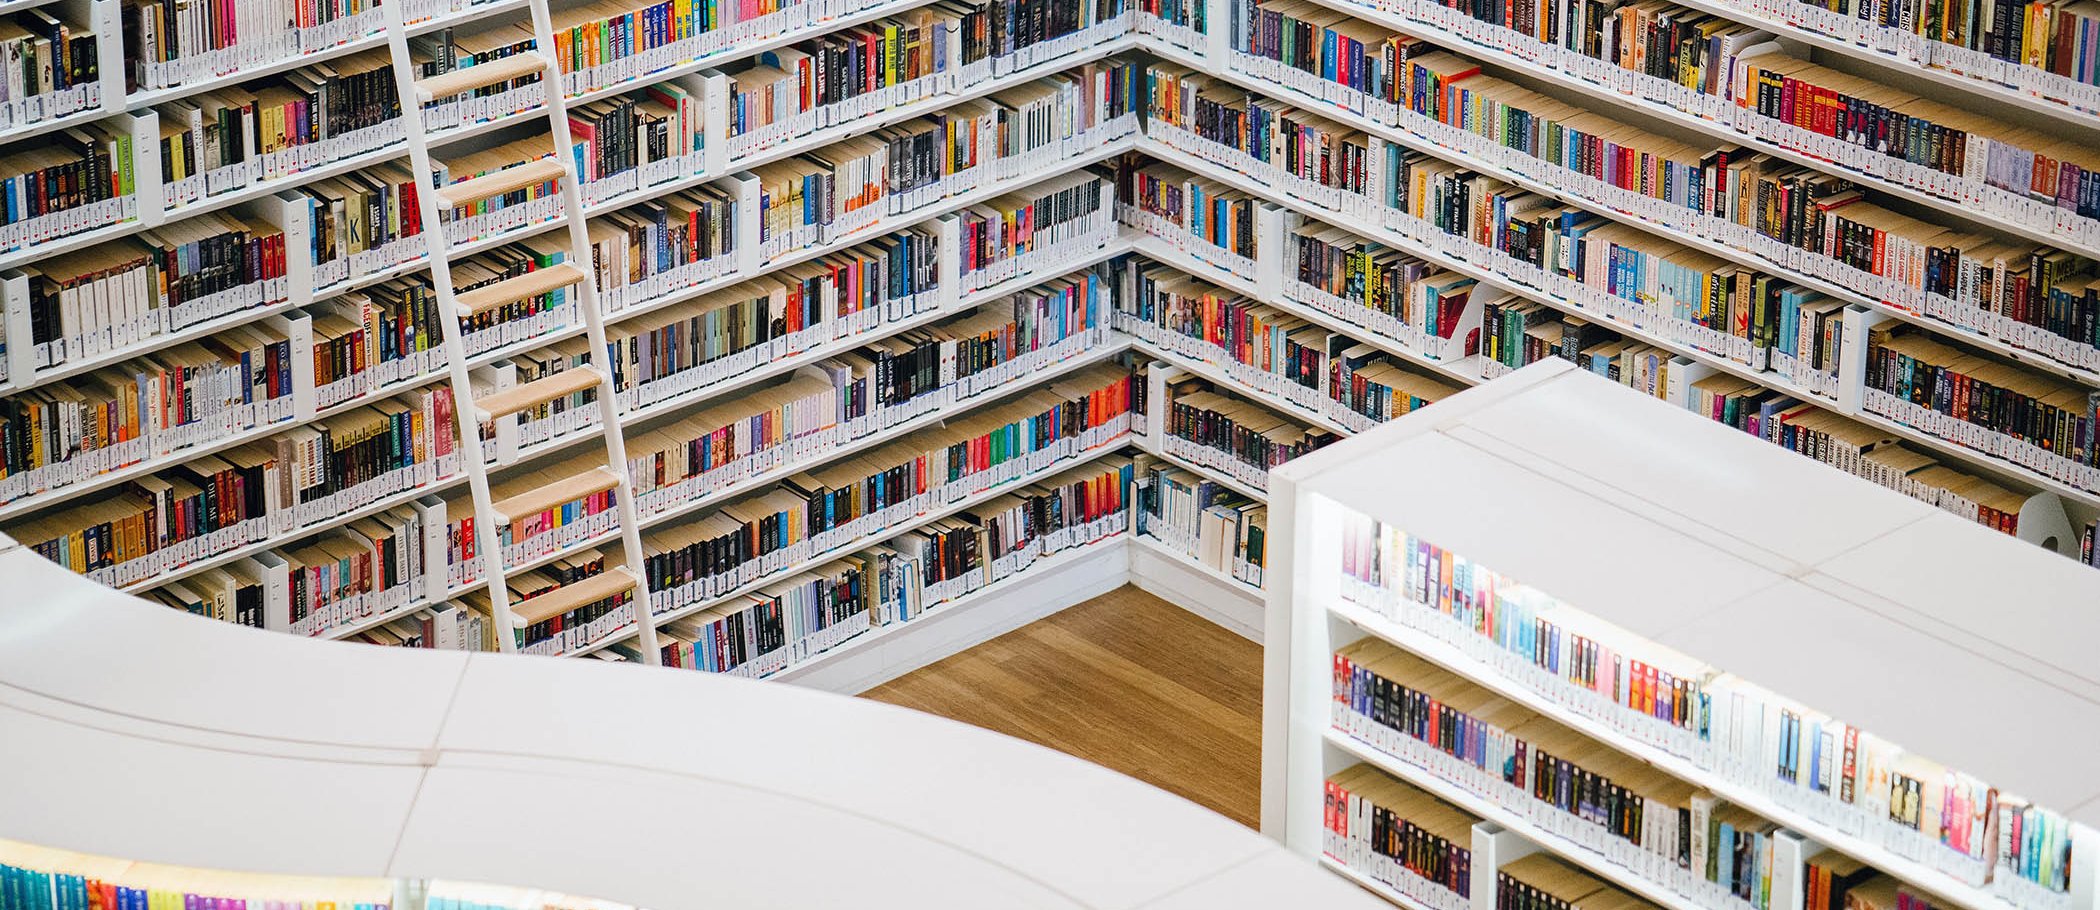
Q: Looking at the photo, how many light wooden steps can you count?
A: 6